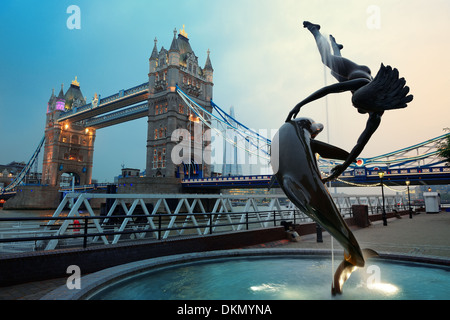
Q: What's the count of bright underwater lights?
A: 2